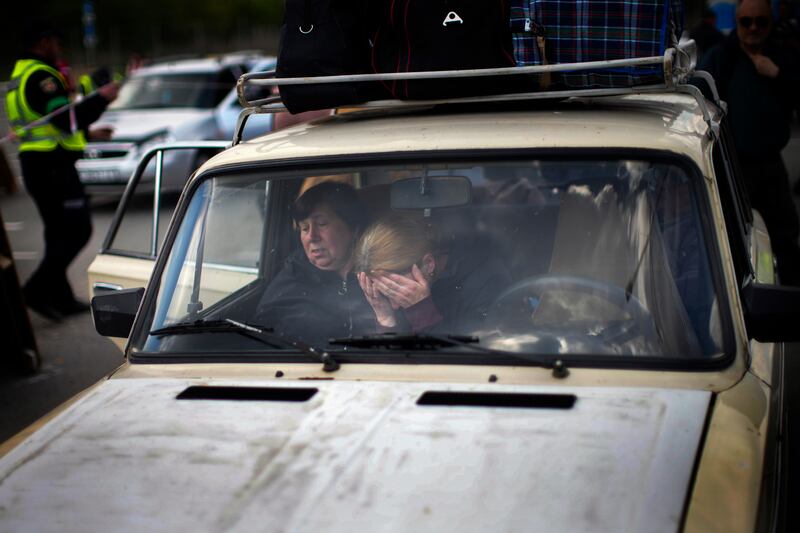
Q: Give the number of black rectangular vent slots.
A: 2